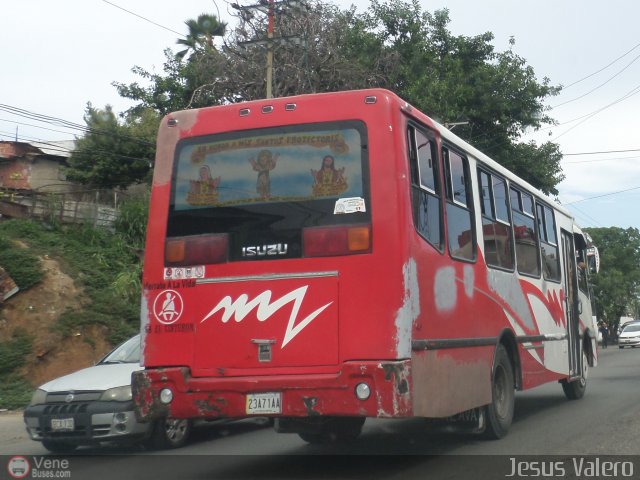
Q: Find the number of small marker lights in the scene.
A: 5